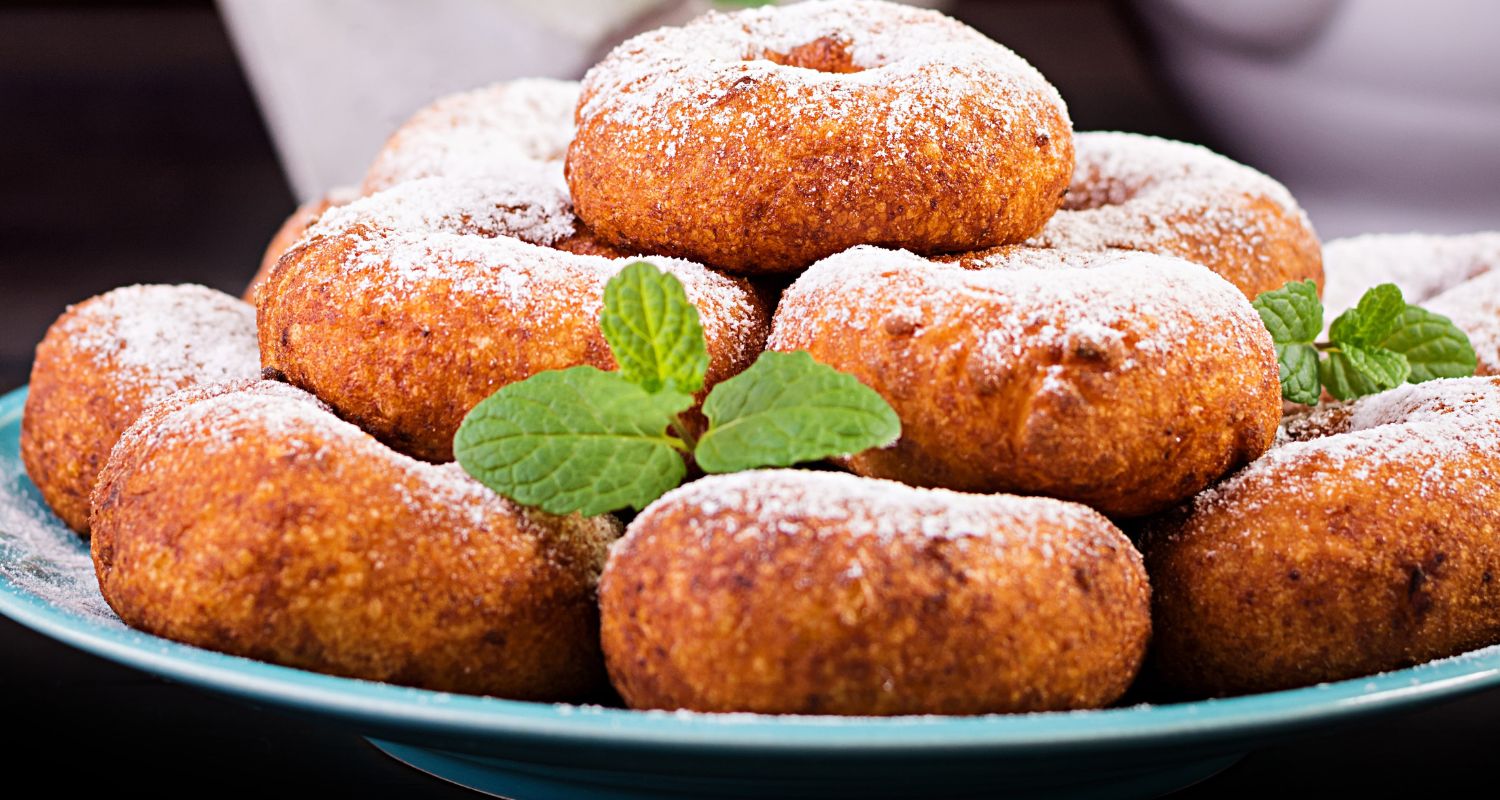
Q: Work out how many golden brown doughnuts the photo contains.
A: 11